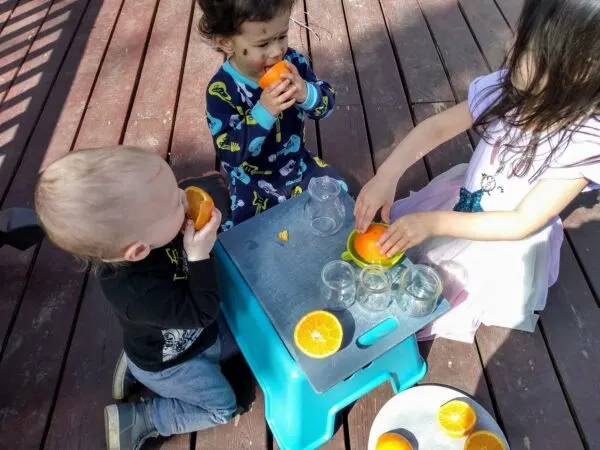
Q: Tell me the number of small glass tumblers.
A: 3